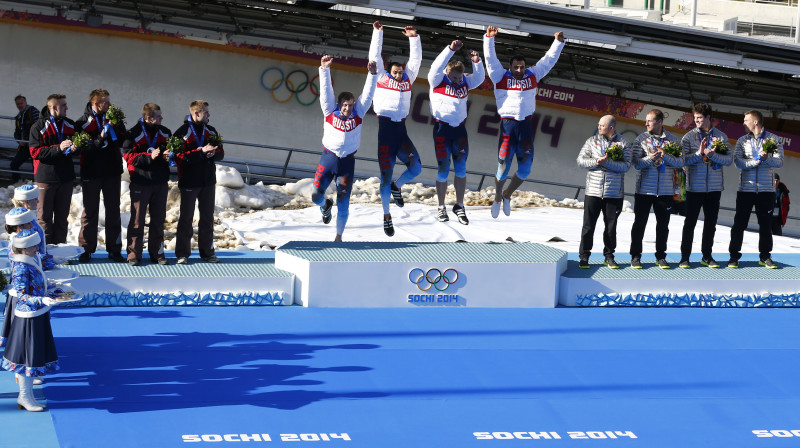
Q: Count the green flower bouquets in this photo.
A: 8